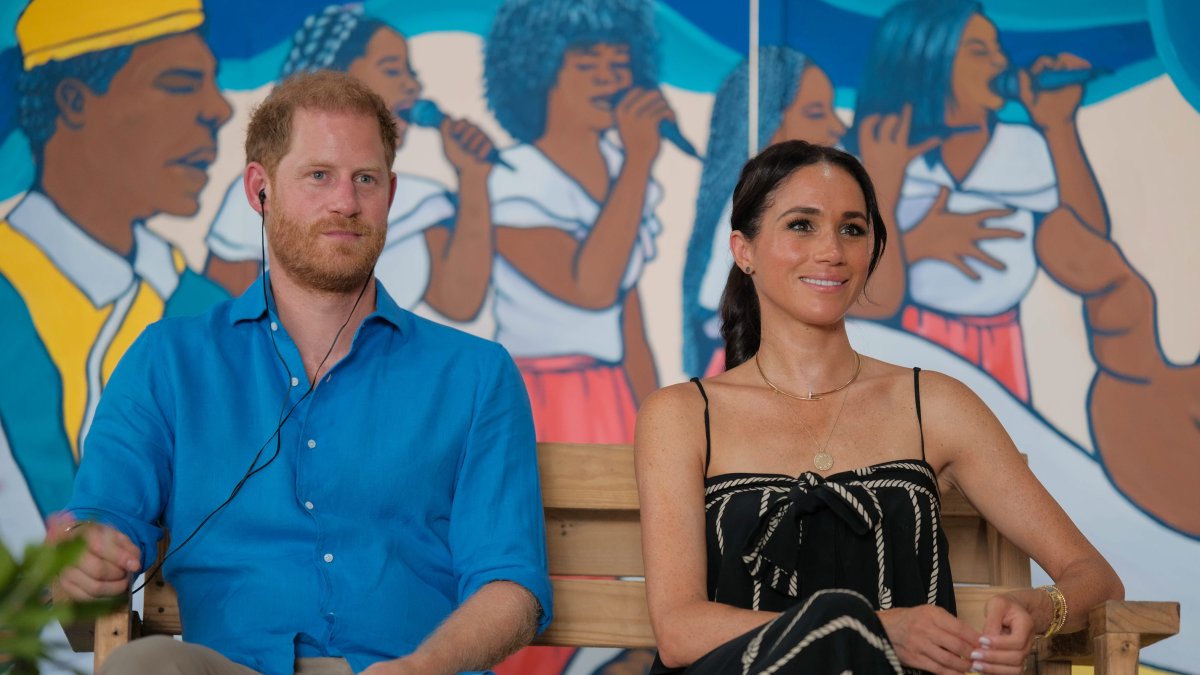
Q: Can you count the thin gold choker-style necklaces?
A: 1